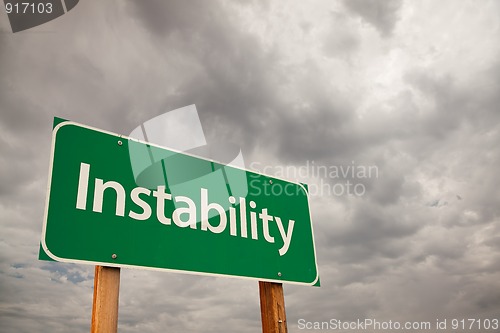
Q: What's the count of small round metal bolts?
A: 4